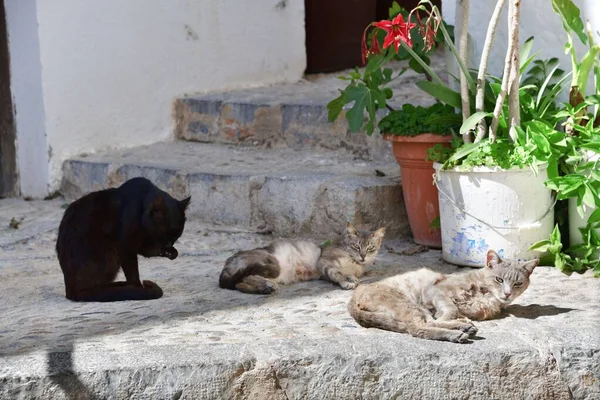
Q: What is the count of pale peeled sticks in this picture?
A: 4